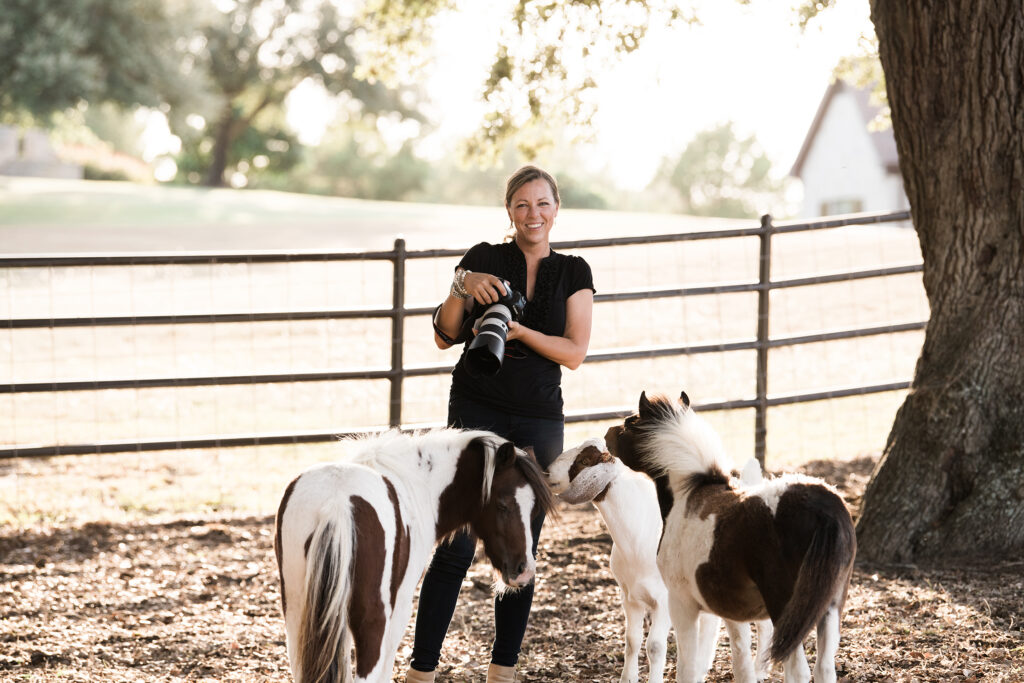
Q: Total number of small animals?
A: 3